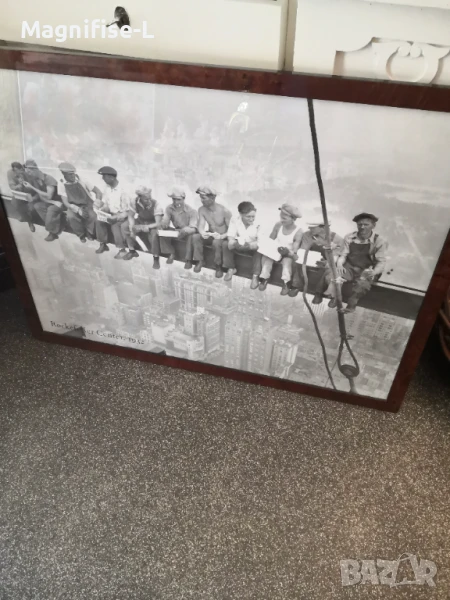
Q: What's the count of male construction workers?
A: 11